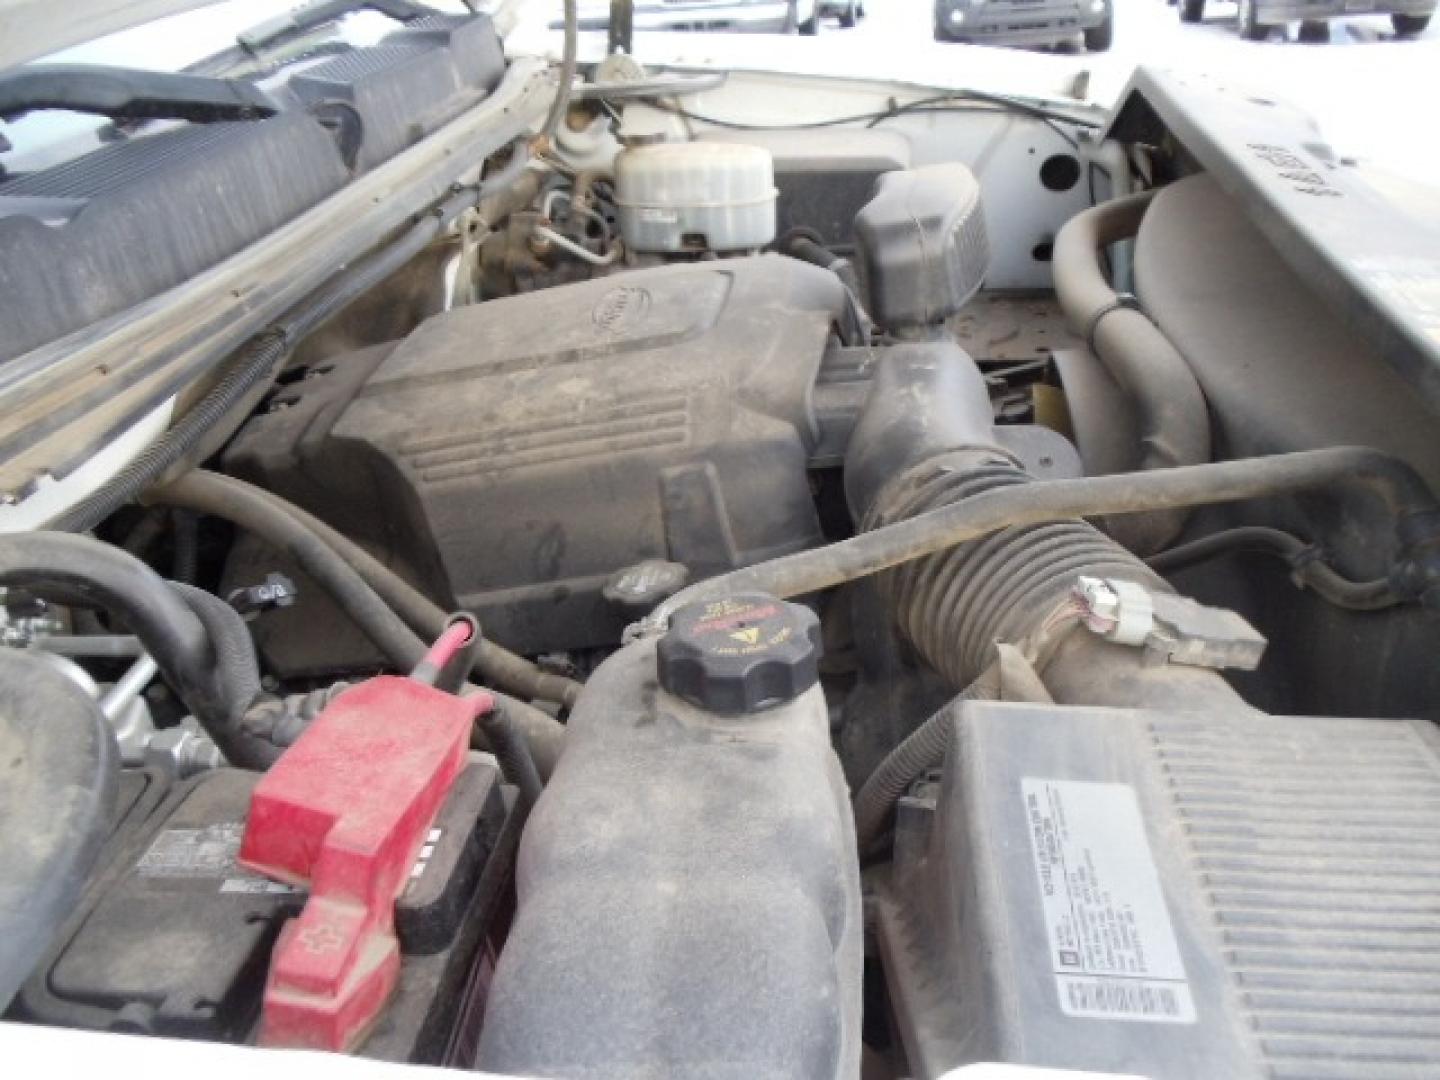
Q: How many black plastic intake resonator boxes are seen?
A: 1